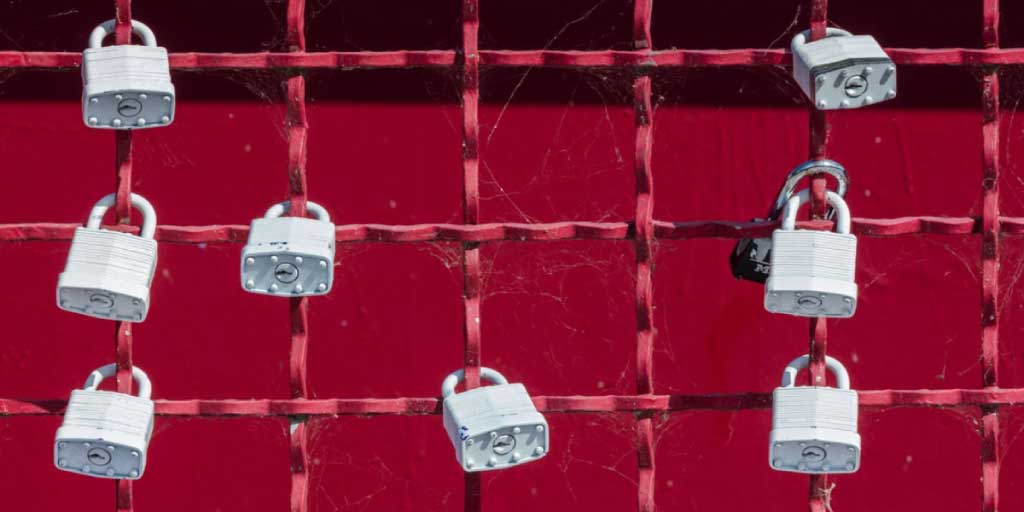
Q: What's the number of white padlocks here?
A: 8